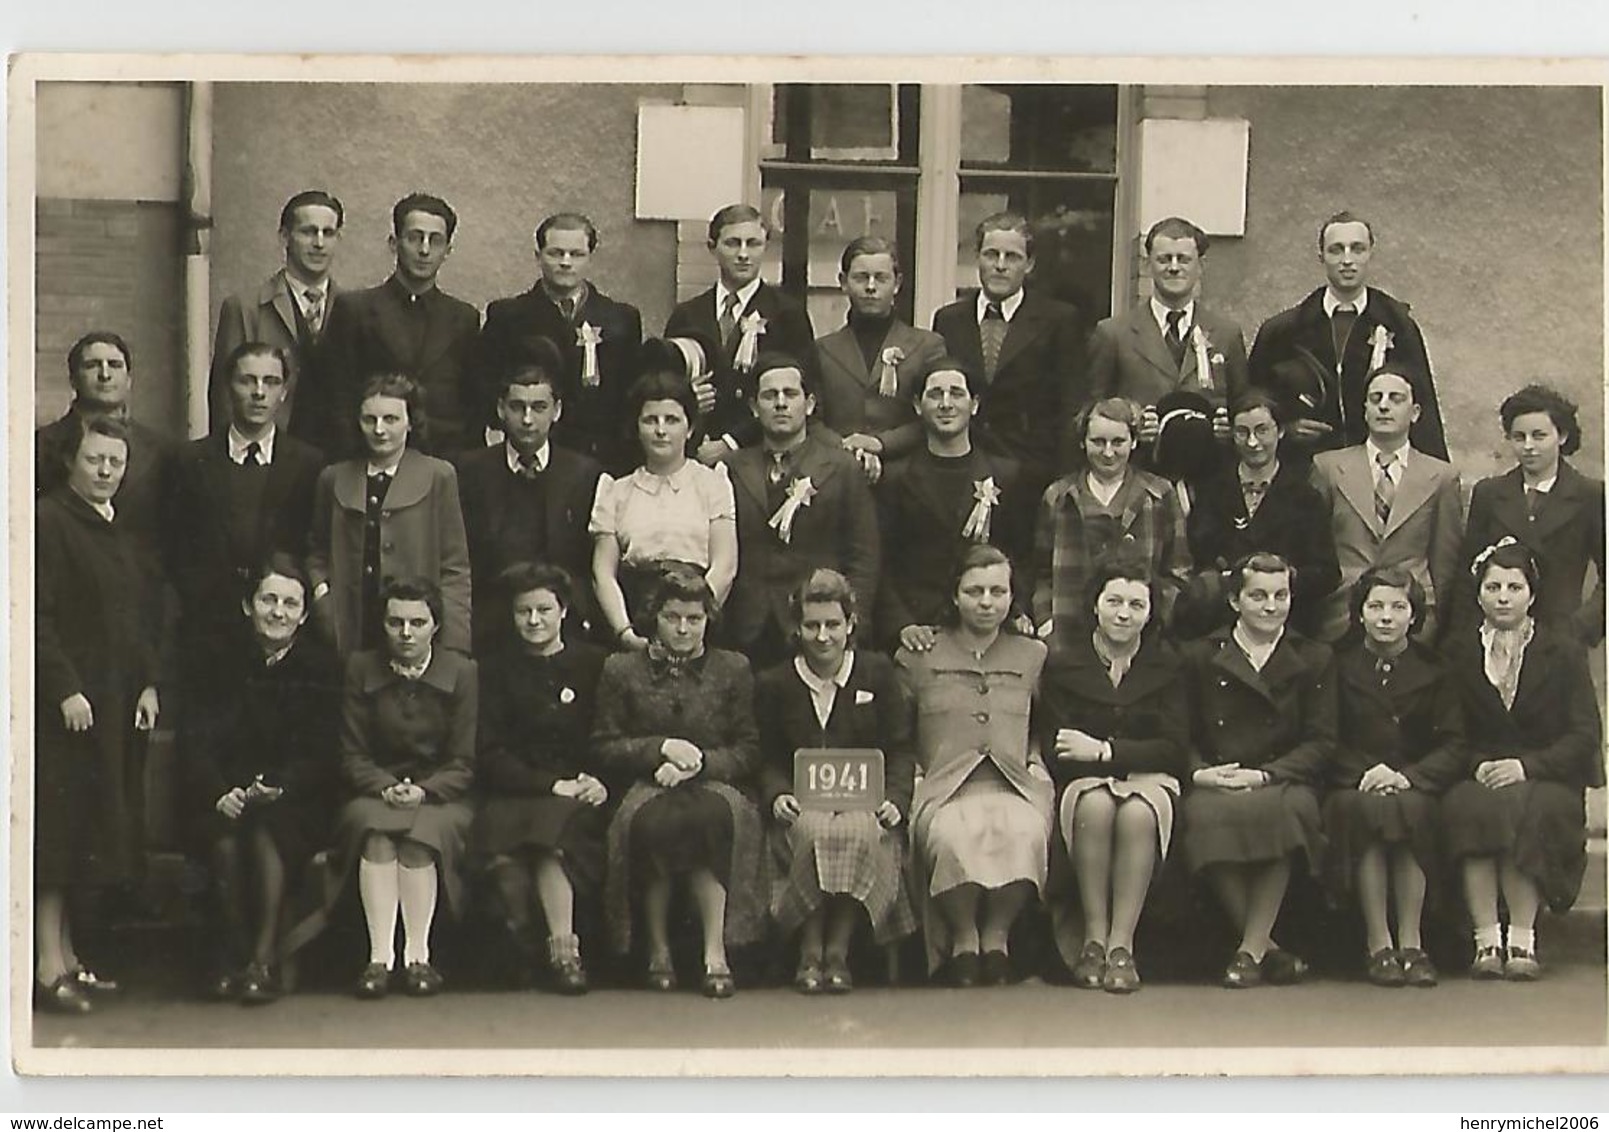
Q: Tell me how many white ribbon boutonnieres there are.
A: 7